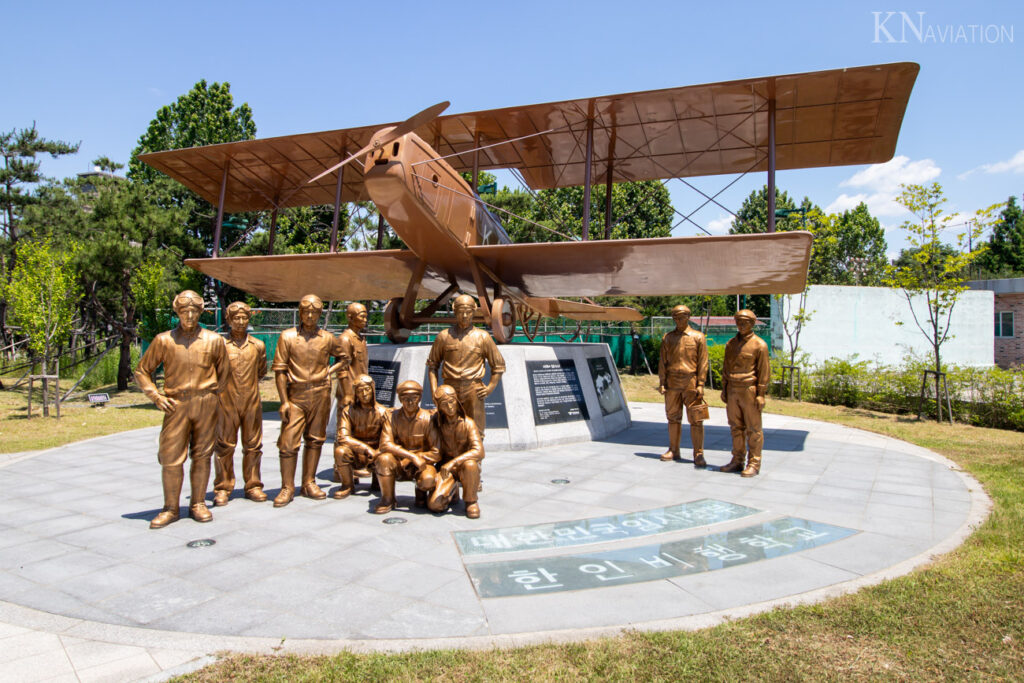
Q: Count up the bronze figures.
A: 10